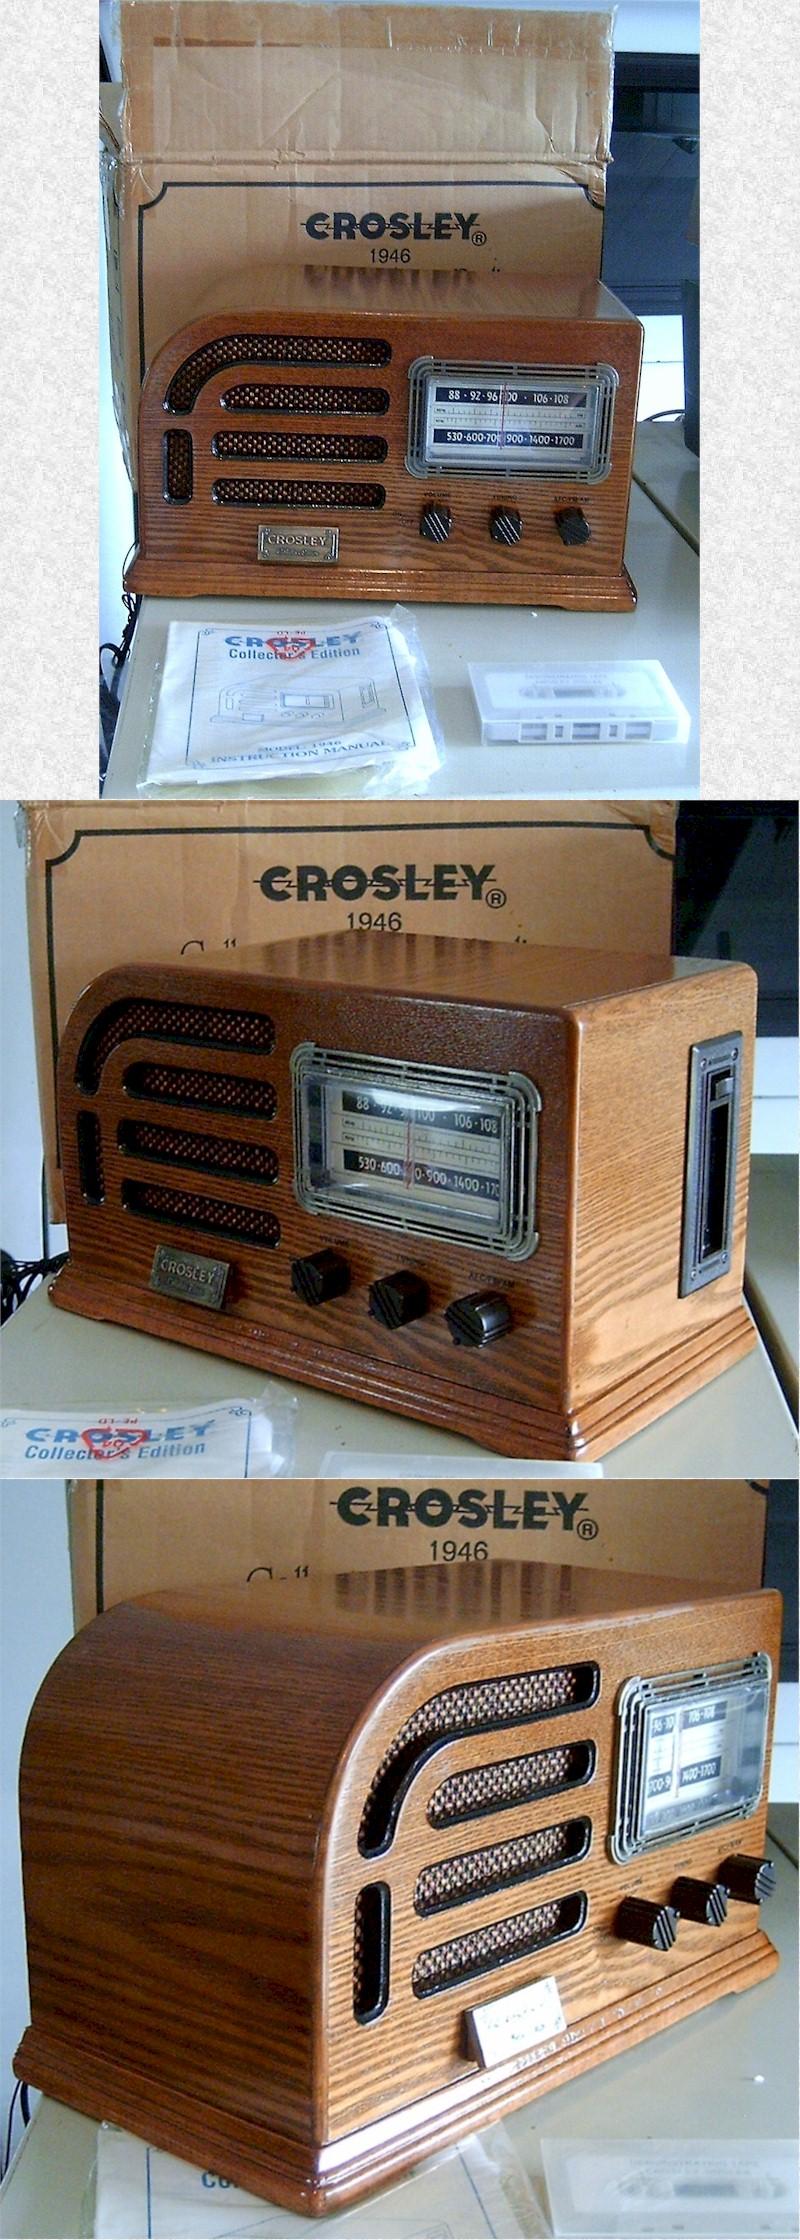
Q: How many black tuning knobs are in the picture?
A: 9